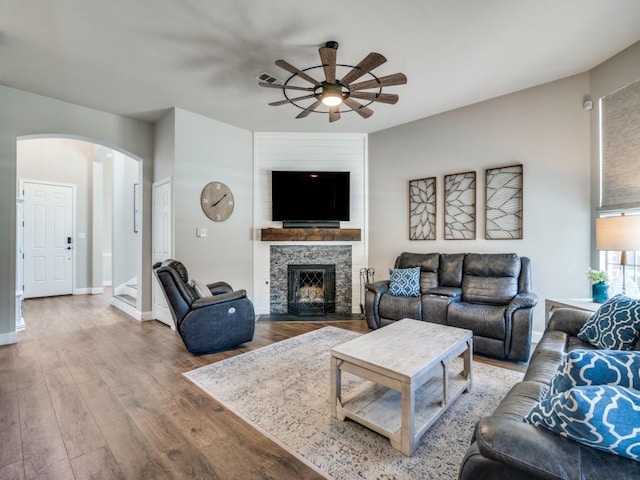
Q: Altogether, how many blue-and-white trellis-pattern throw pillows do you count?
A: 4